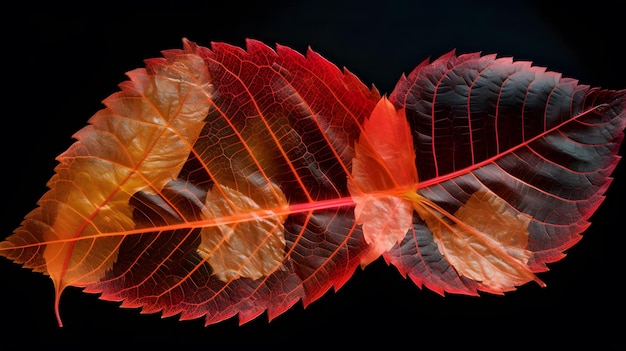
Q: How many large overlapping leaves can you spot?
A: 2